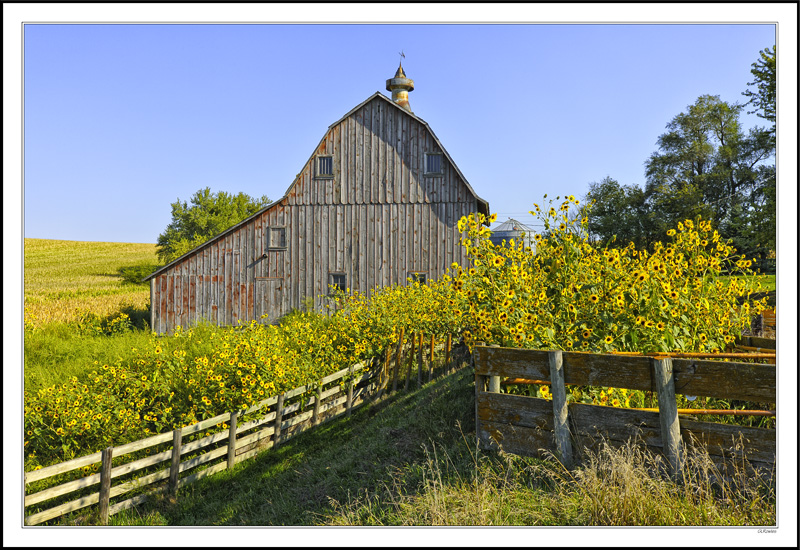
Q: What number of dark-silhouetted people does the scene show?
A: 0